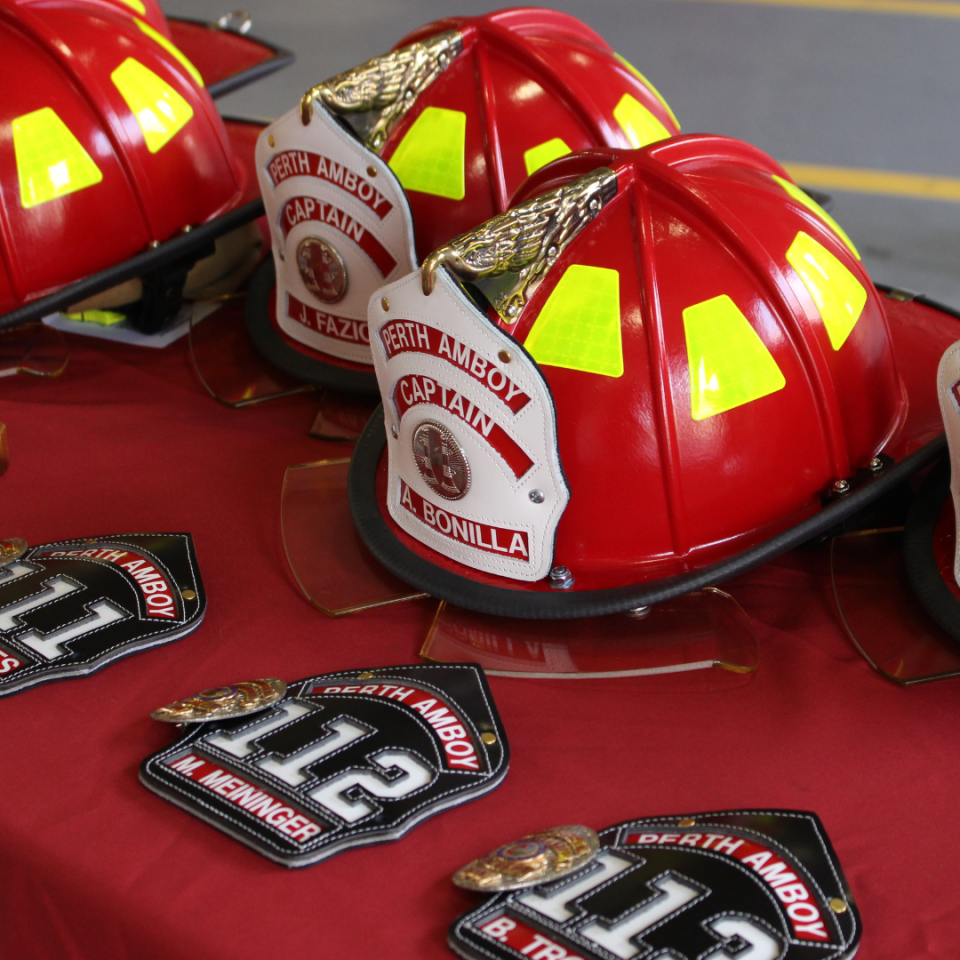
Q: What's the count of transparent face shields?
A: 6